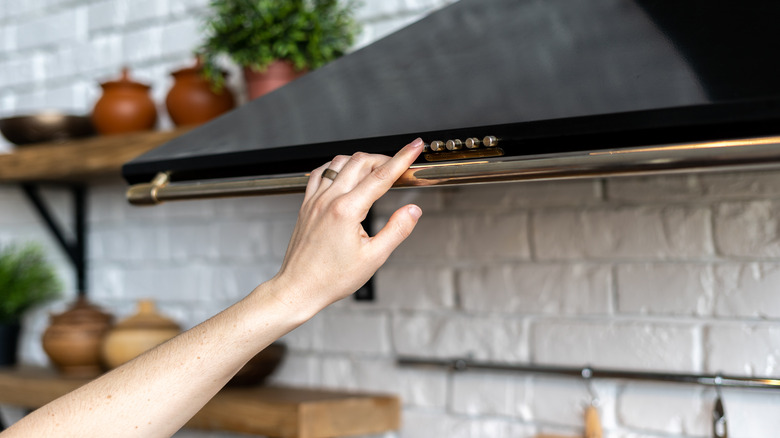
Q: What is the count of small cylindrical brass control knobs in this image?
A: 5